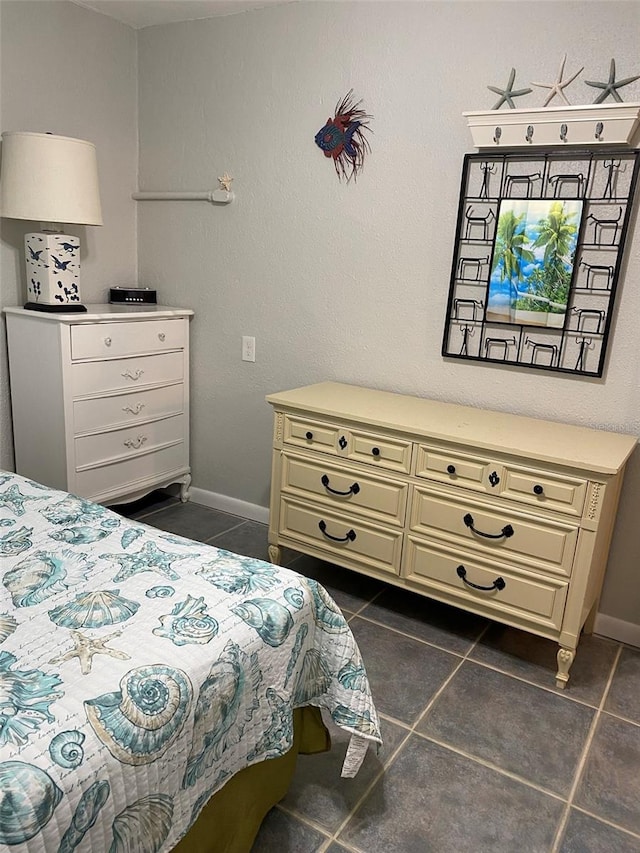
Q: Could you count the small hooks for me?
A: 4